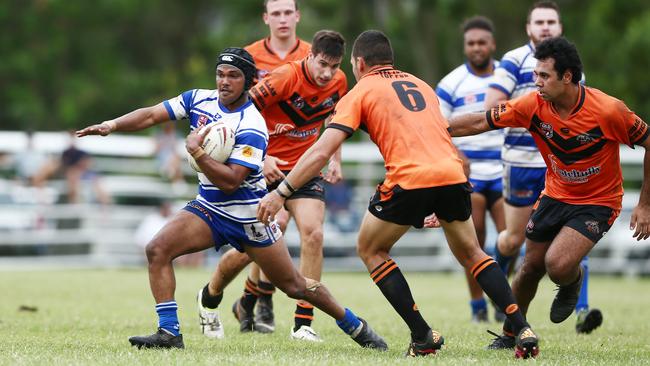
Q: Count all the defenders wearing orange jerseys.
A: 4